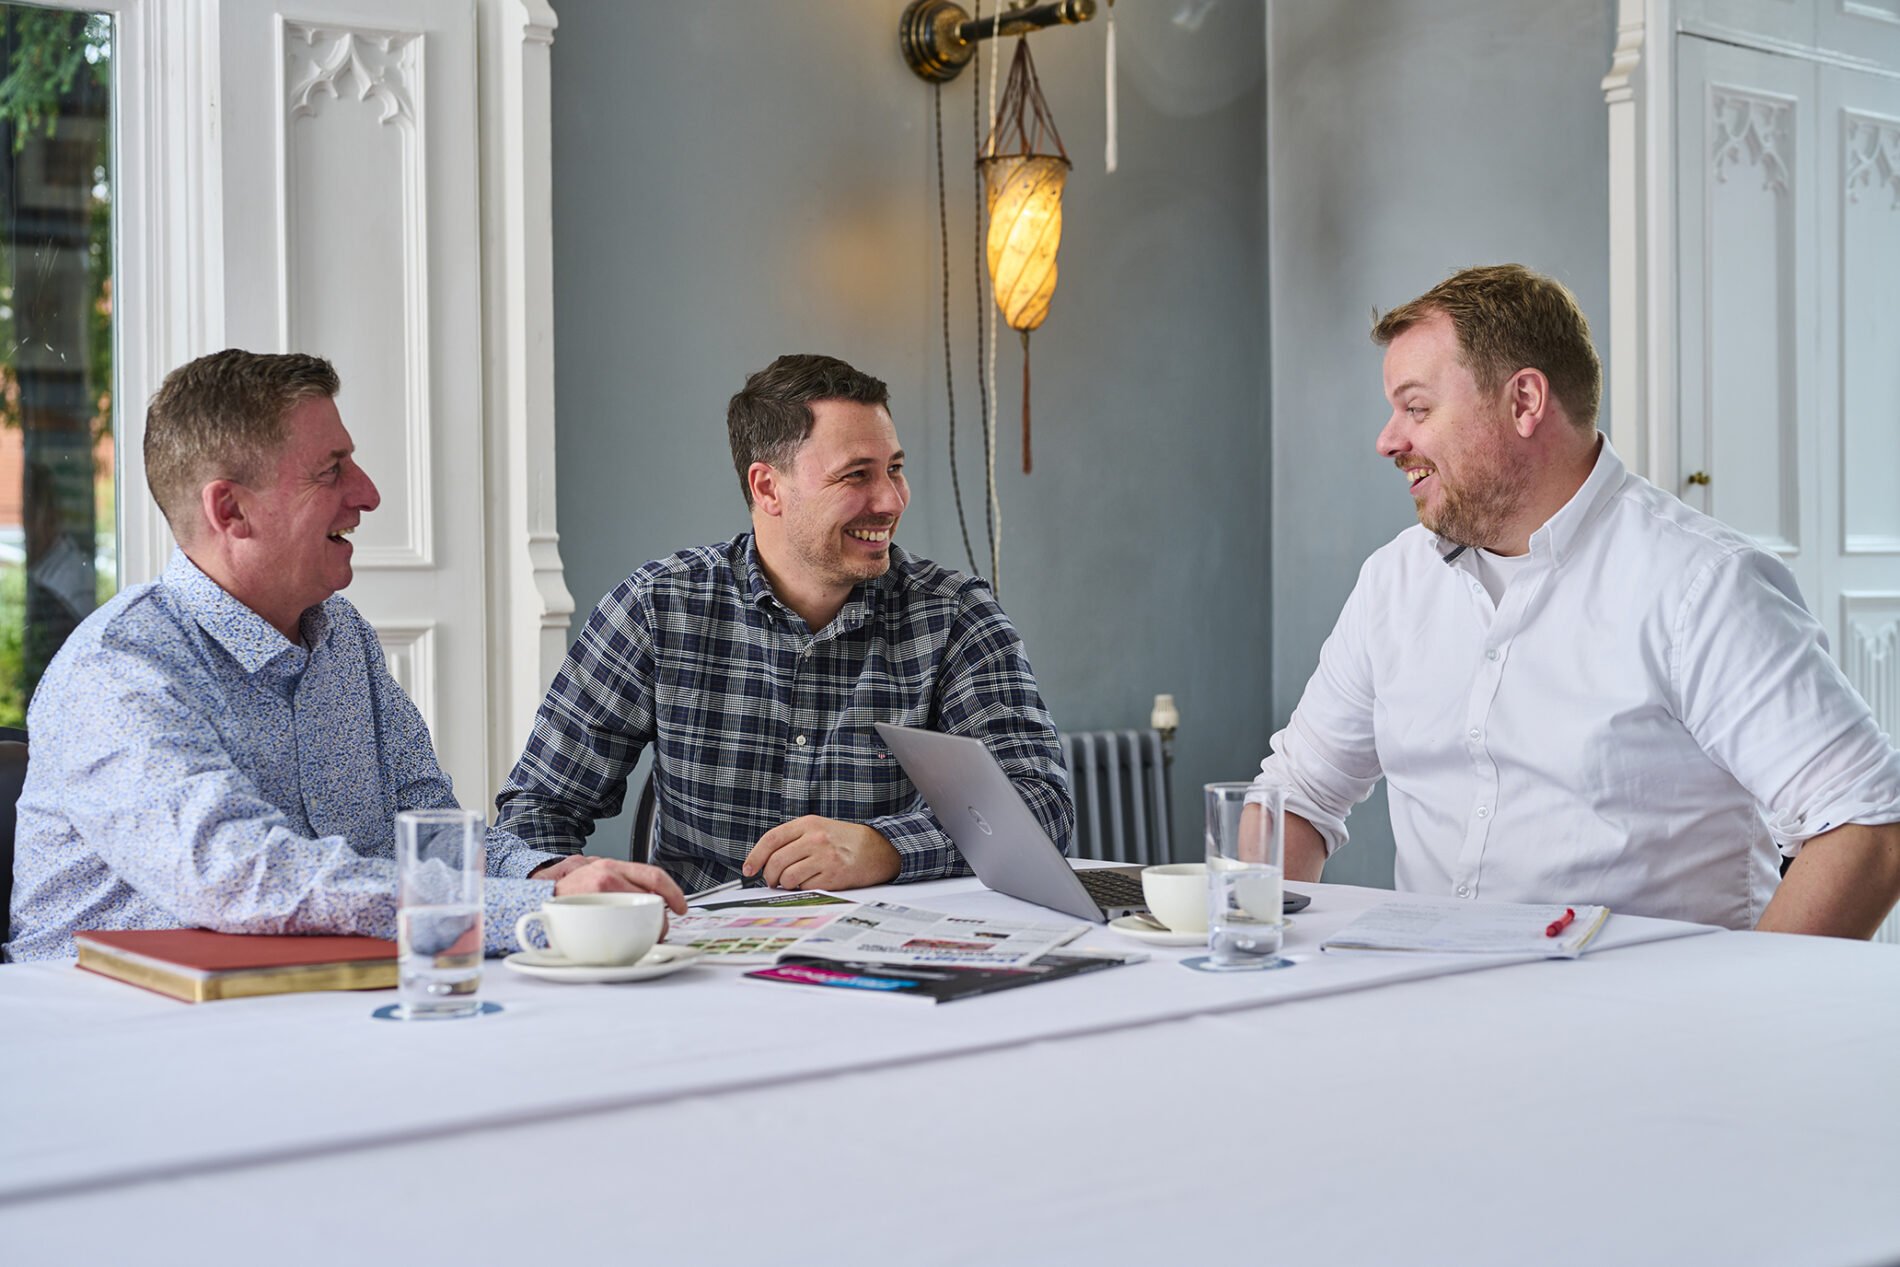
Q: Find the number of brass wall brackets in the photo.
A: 1